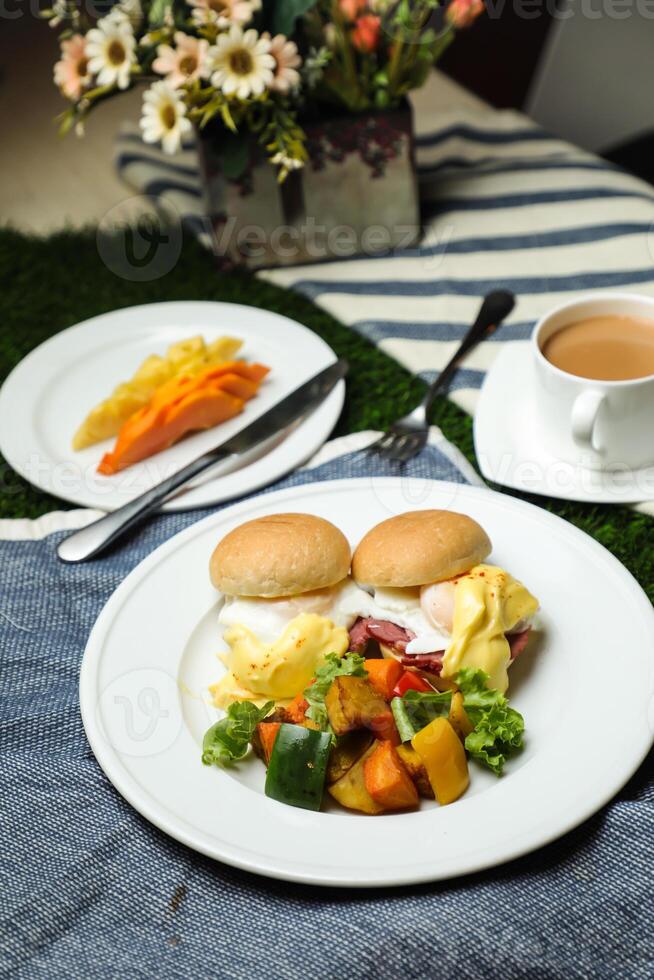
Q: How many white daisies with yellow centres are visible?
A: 3